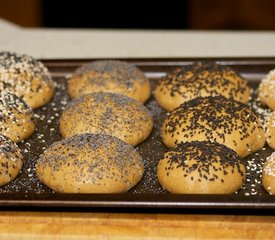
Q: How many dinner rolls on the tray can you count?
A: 12